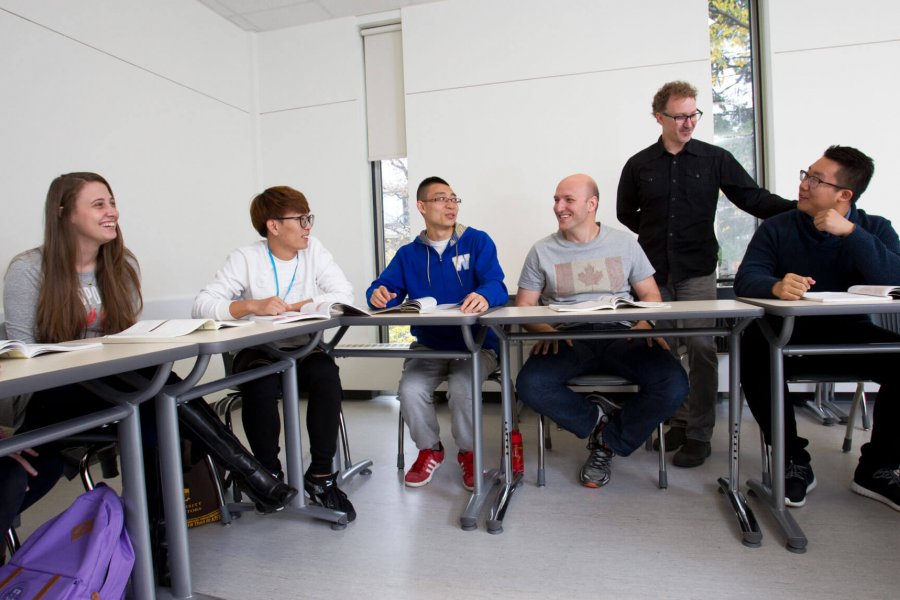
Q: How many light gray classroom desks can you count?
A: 5